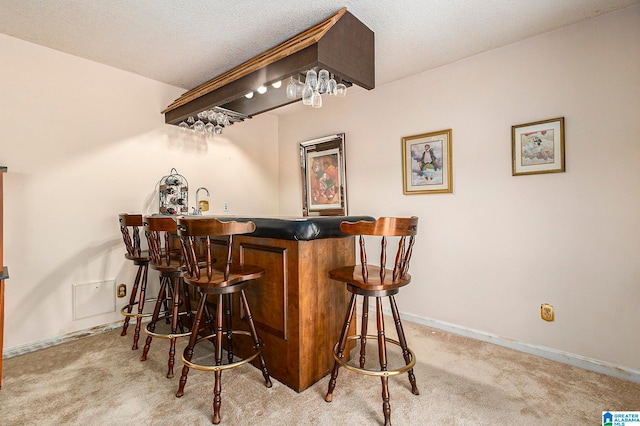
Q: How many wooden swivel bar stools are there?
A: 4